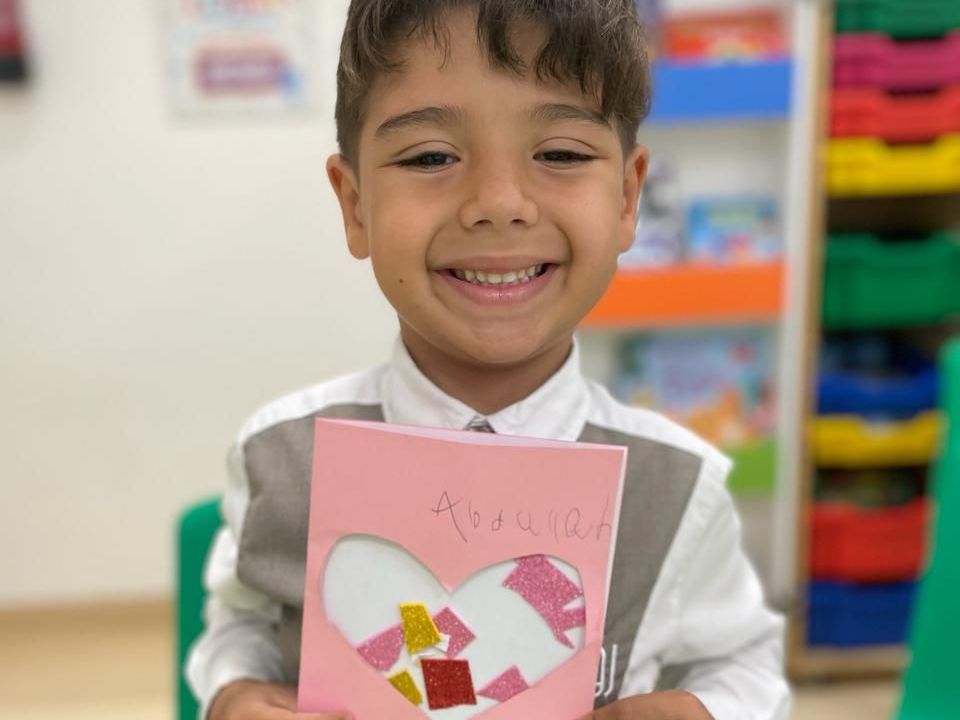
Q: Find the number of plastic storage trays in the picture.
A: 9